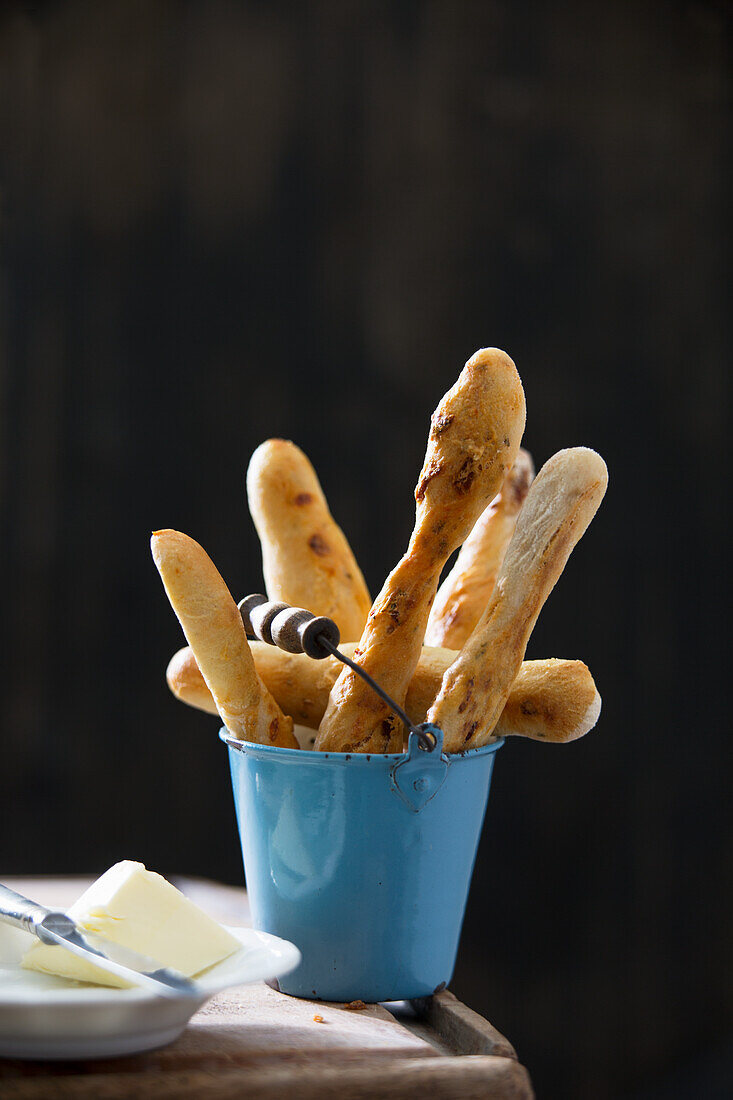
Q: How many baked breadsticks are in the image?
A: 6